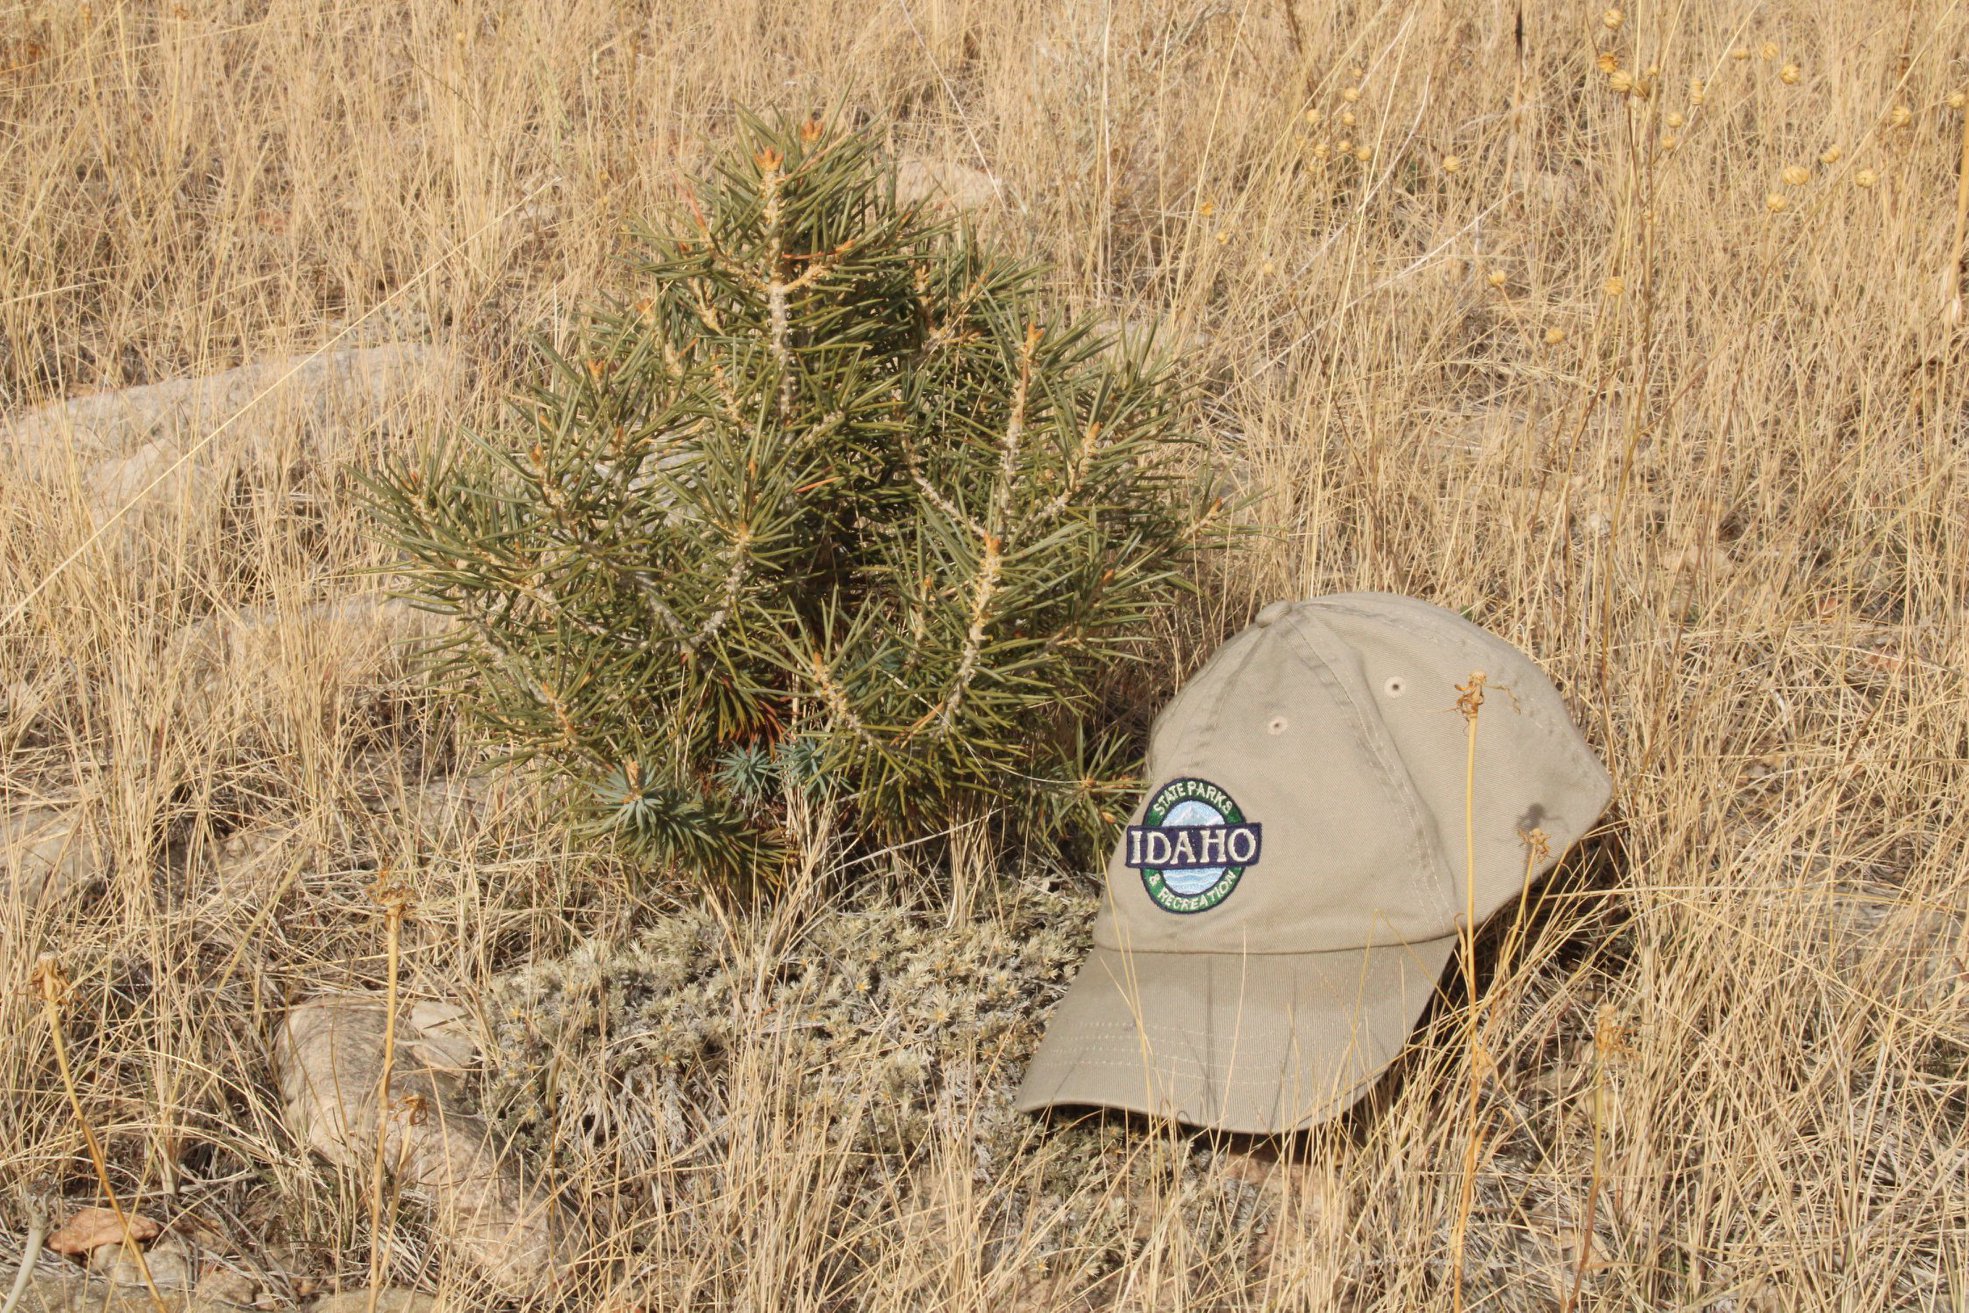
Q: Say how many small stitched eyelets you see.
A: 2